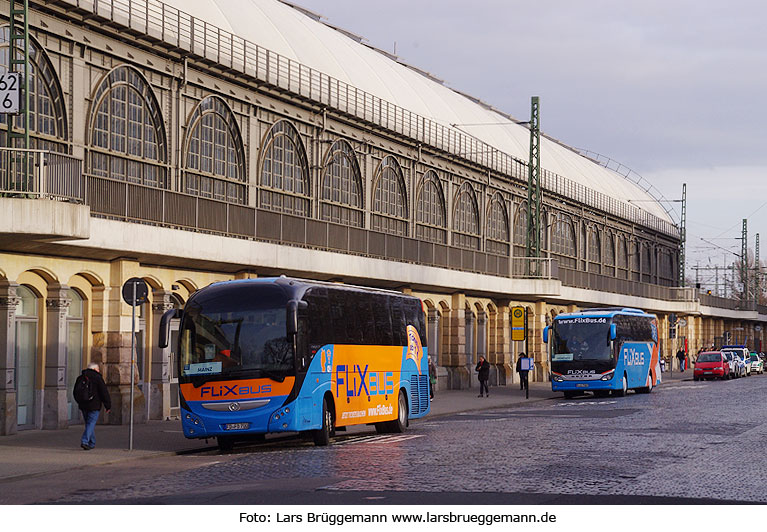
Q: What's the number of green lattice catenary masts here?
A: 5